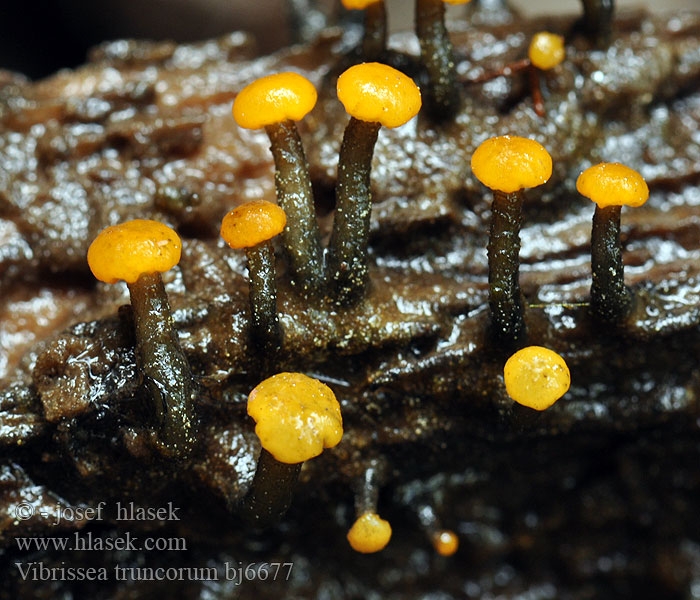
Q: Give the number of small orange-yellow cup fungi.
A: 13